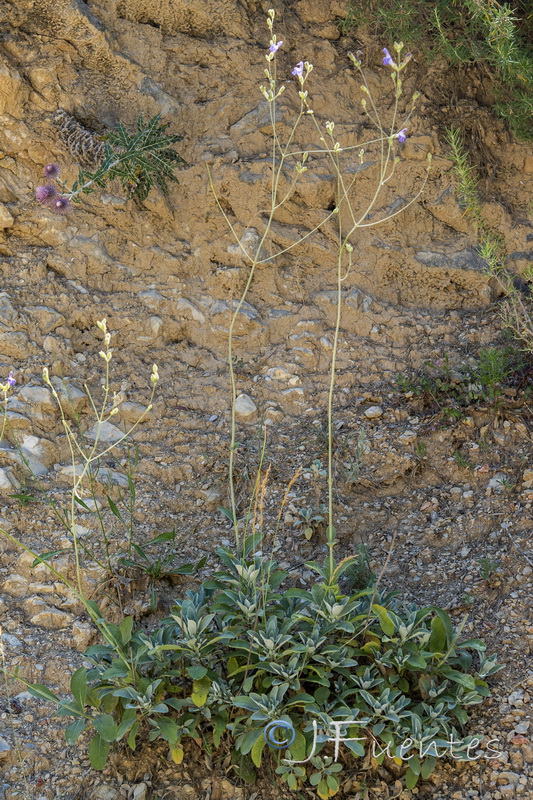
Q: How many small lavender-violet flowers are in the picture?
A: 5